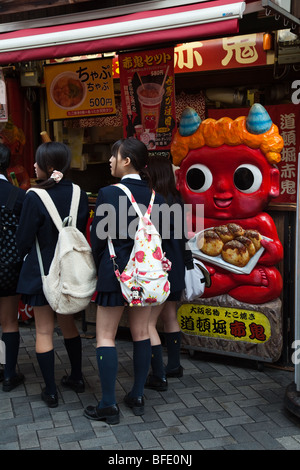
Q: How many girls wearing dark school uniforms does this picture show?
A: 4